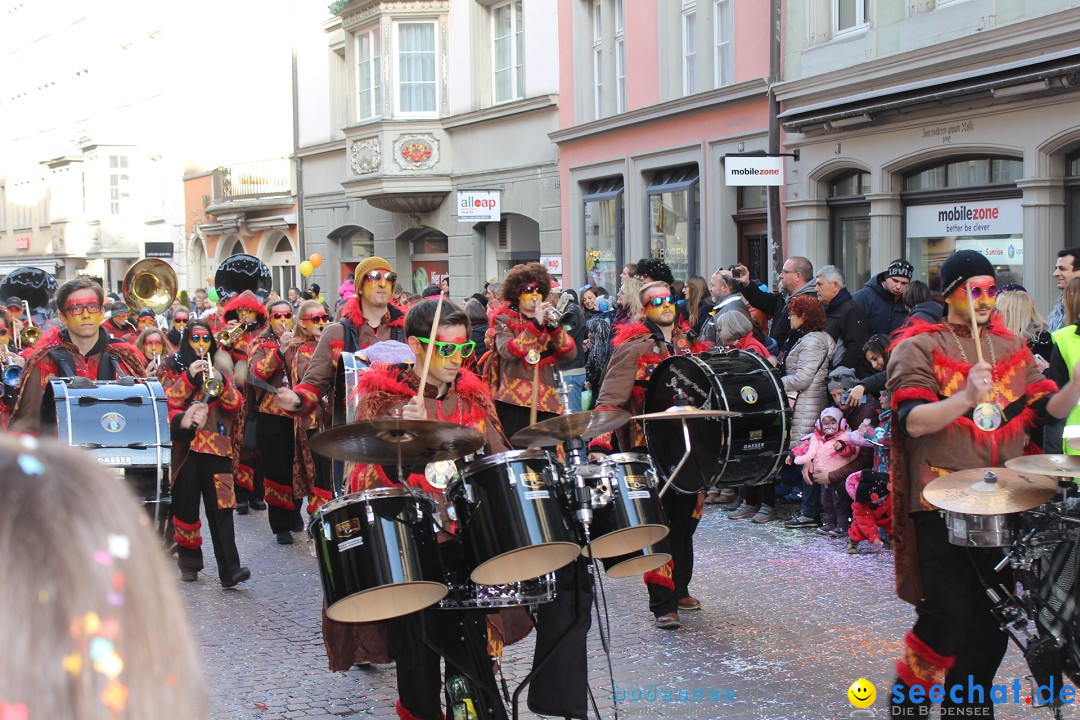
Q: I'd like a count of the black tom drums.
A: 4